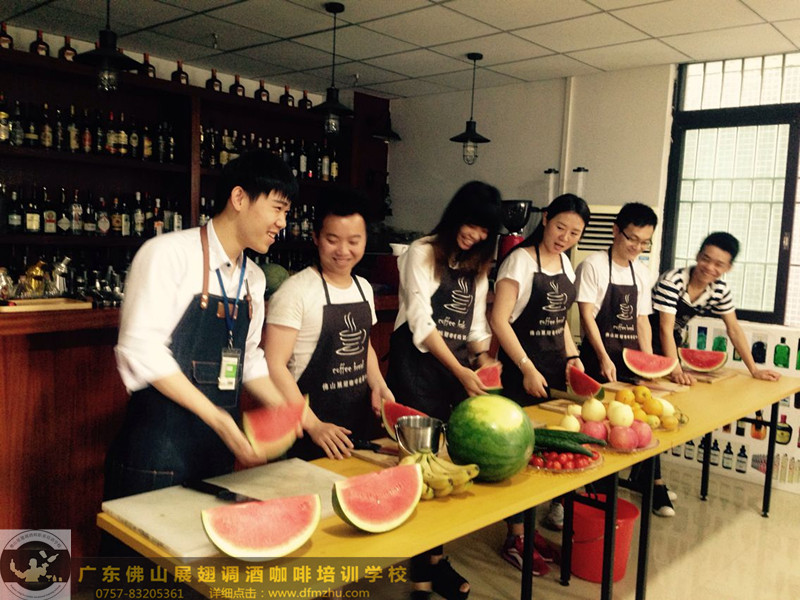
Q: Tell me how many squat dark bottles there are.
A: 12